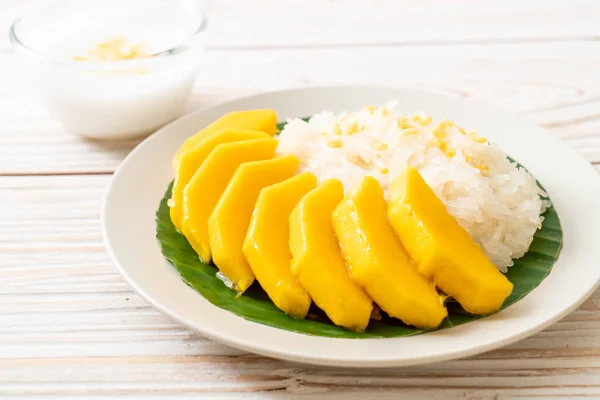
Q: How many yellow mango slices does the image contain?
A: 8